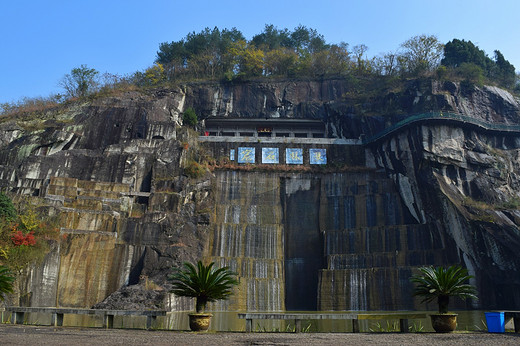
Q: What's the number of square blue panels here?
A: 4